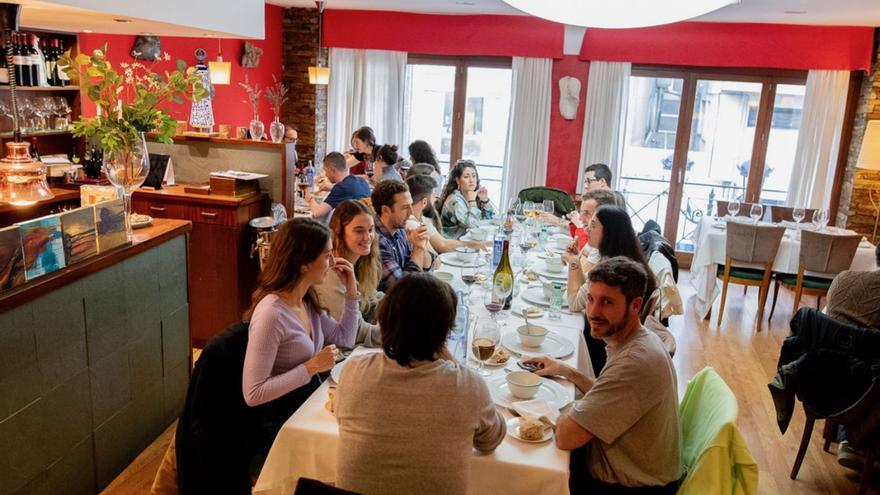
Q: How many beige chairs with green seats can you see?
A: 2